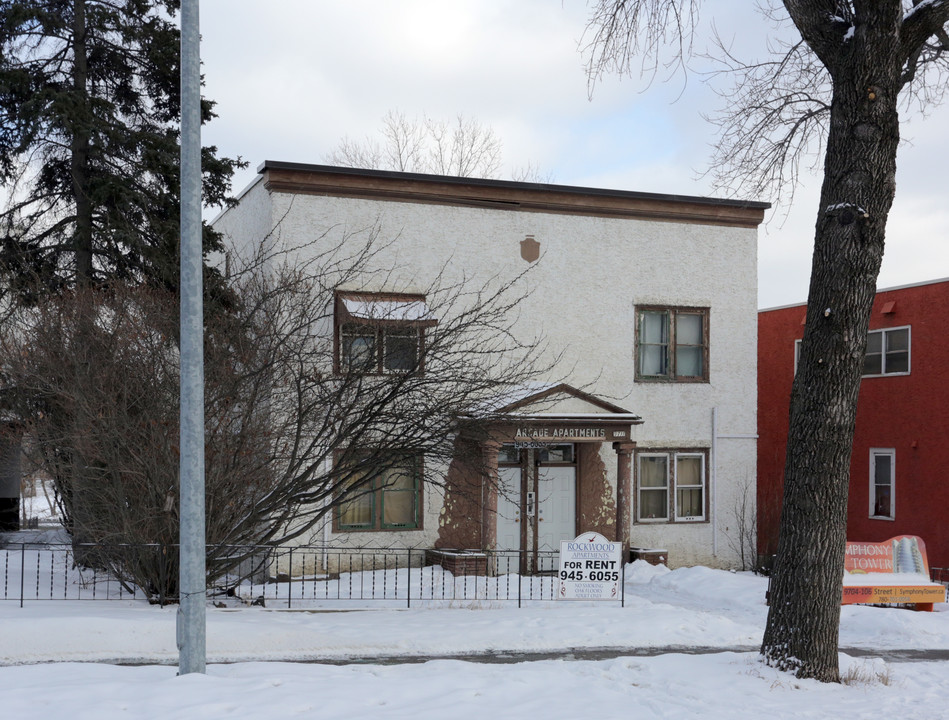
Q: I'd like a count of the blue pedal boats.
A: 0